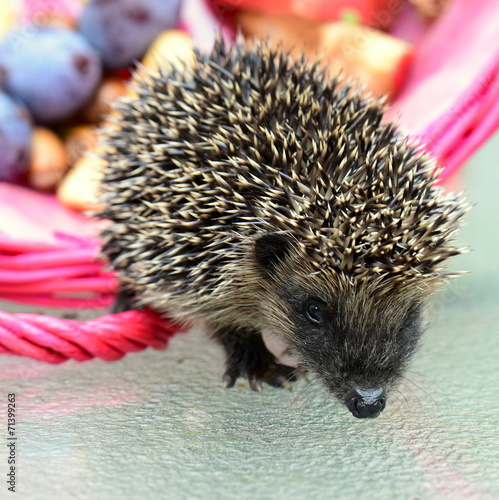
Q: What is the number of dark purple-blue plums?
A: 3